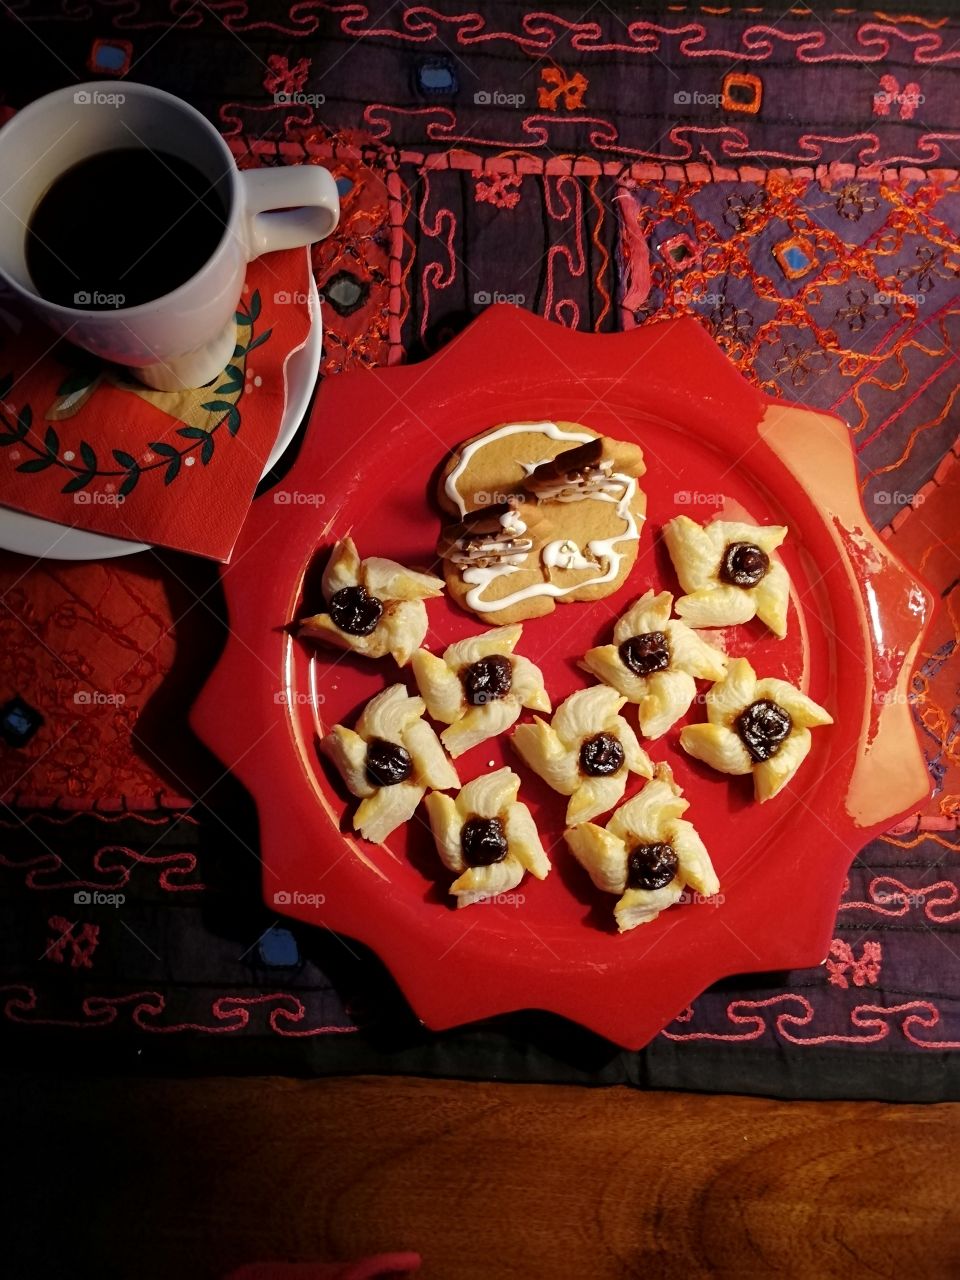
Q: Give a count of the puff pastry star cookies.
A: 9